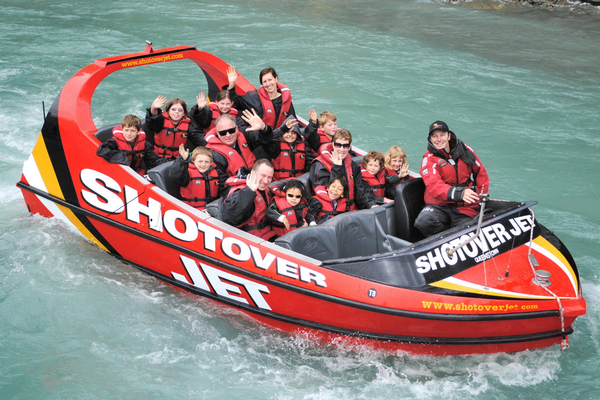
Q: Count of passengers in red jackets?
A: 14